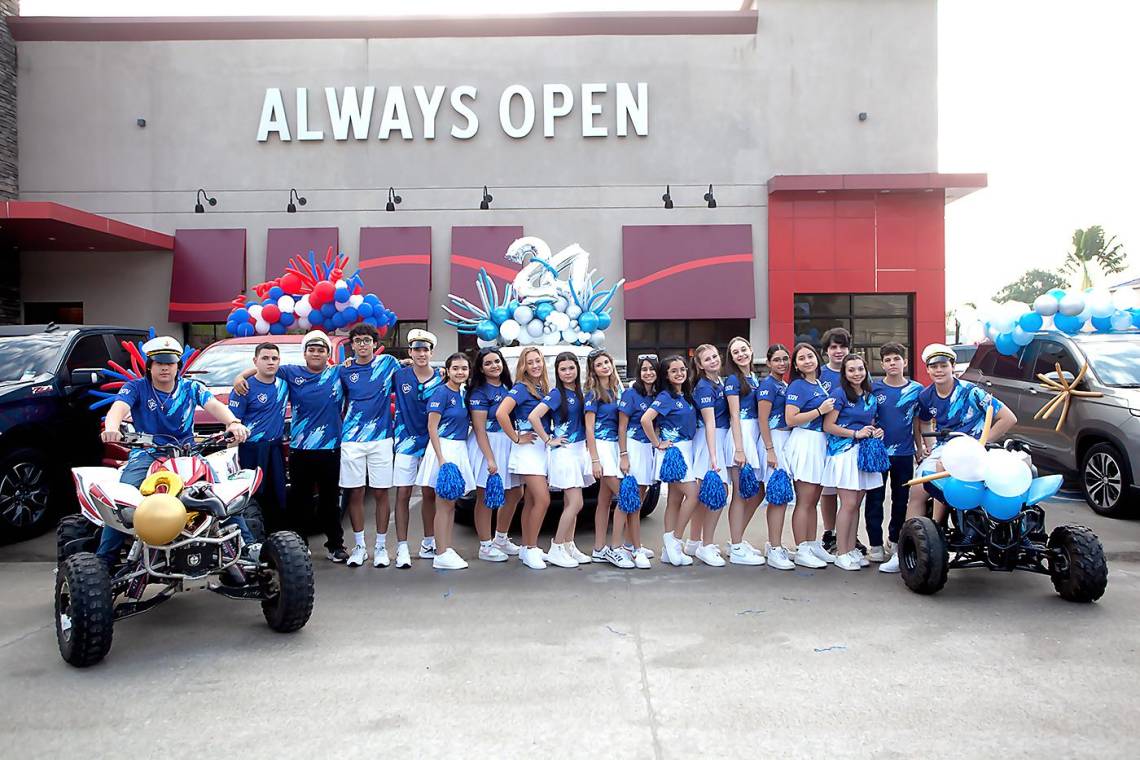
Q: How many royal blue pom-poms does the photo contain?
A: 8